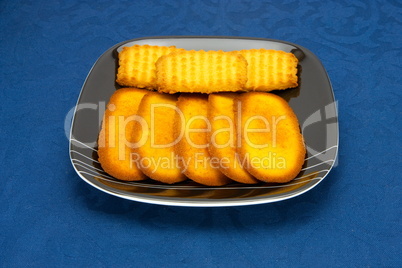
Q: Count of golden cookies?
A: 8